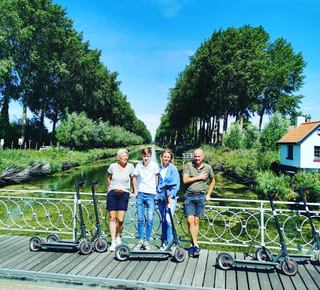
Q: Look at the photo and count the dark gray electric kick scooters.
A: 5